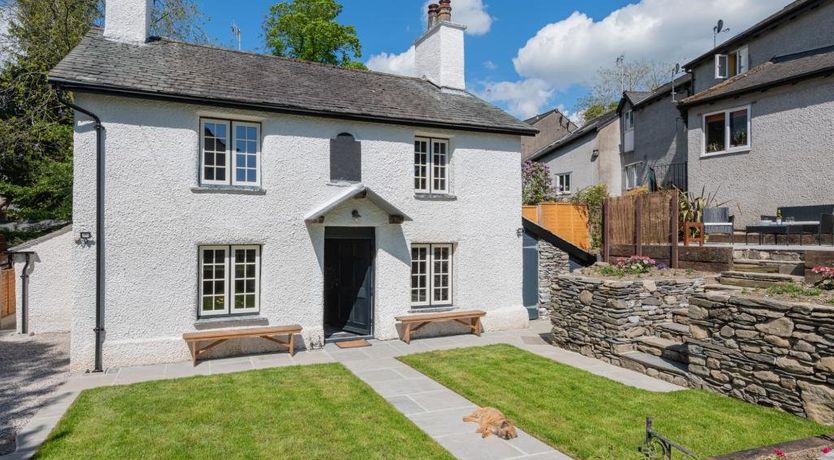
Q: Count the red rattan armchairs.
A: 0